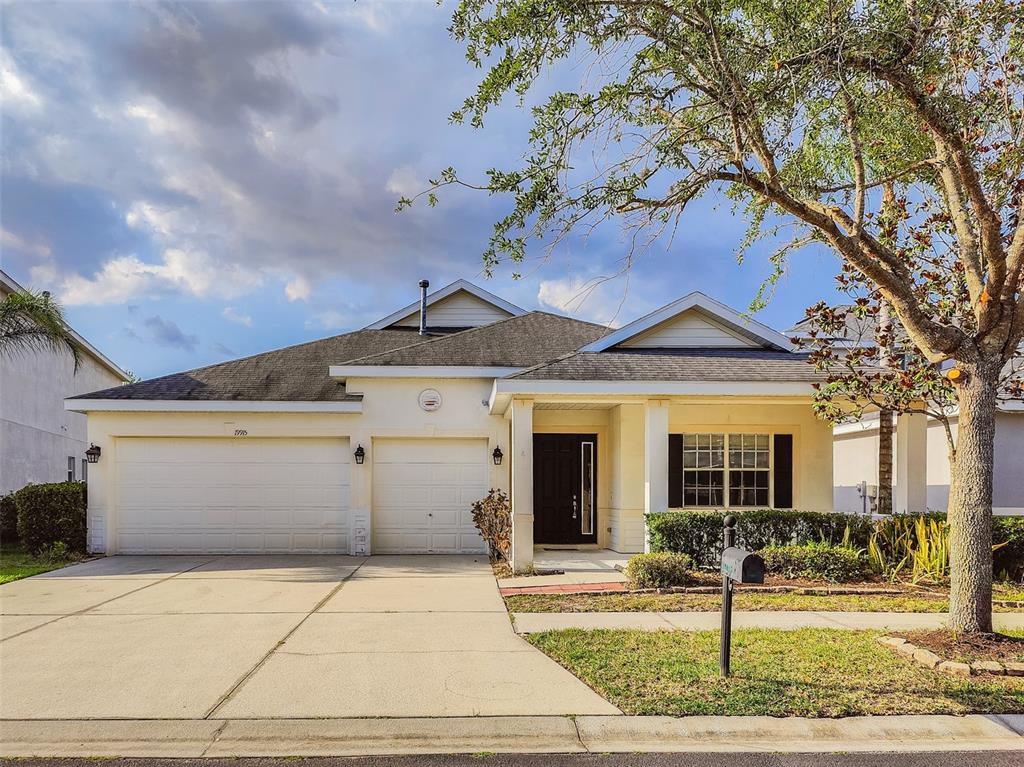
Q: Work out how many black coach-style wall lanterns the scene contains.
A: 3